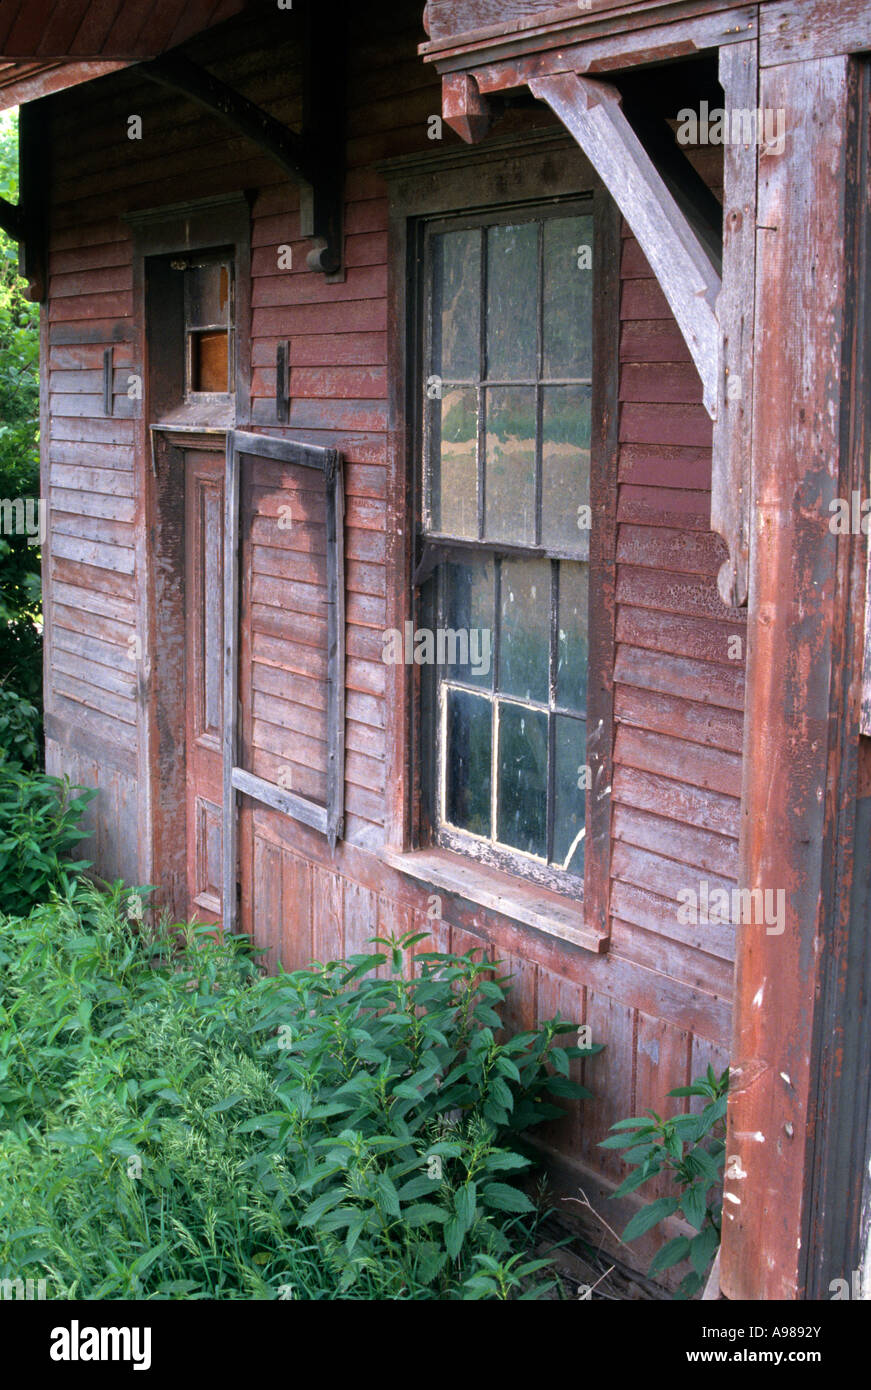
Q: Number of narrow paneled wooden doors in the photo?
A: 1